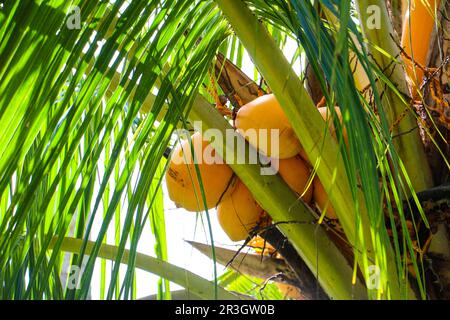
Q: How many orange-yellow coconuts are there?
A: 6